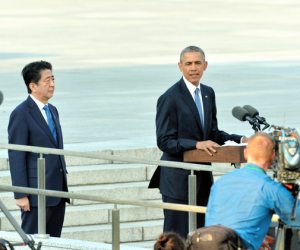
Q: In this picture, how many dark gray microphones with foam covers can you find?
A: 2